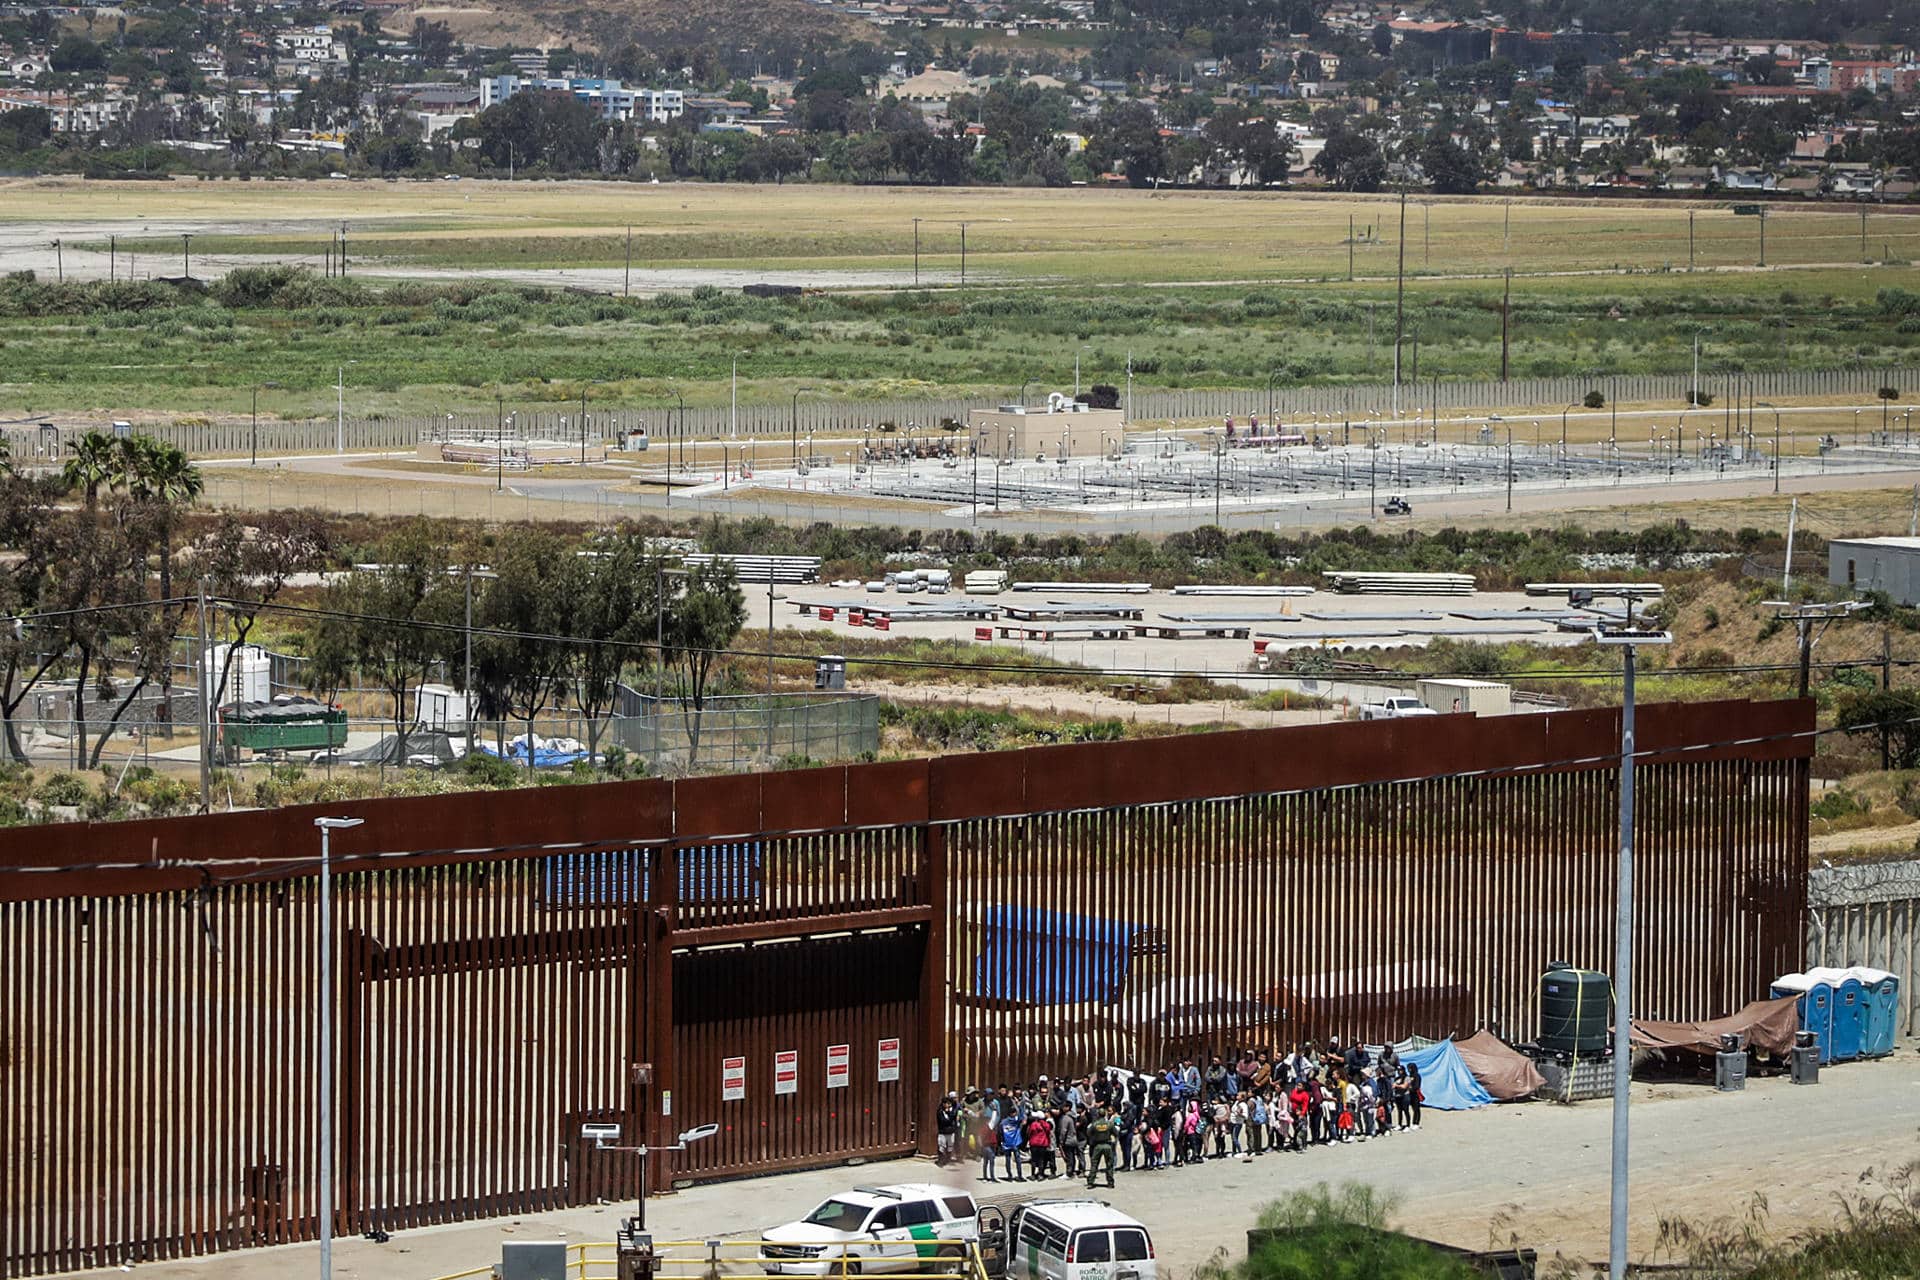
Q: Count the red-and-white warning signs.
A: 4